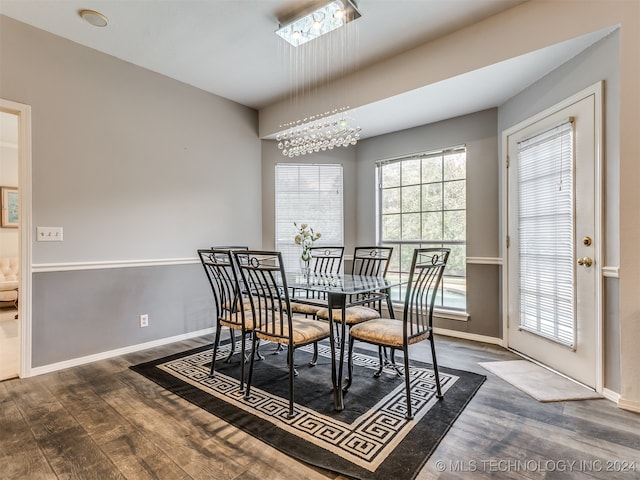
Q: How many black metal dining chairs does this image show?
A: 6